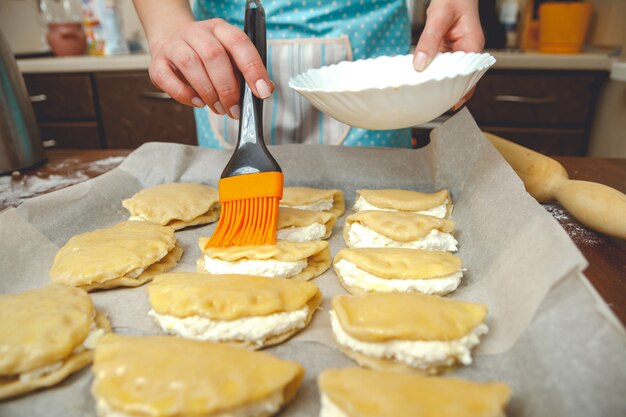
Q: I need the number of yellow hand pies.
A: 13